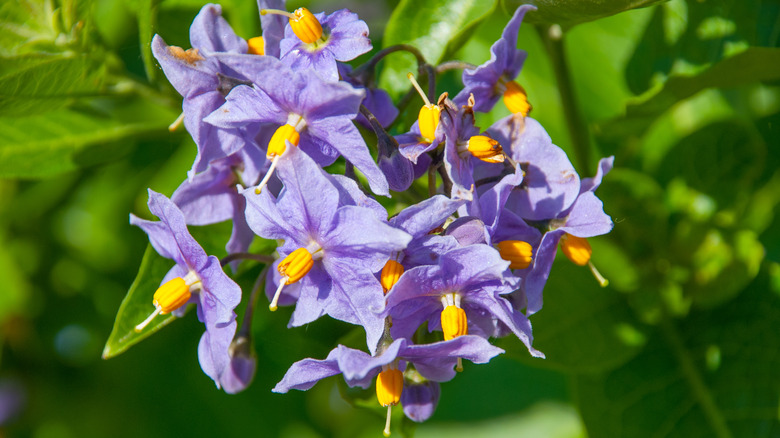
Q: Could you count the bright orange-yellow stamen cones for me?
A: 13